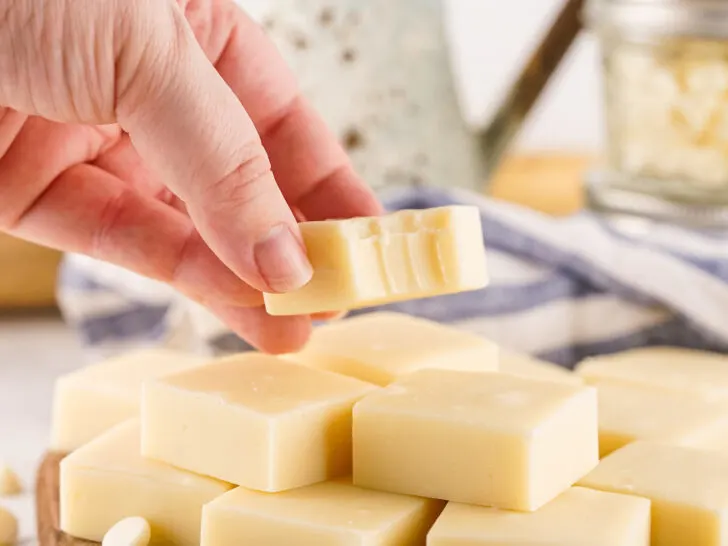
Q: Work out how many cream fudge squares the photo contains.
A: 12